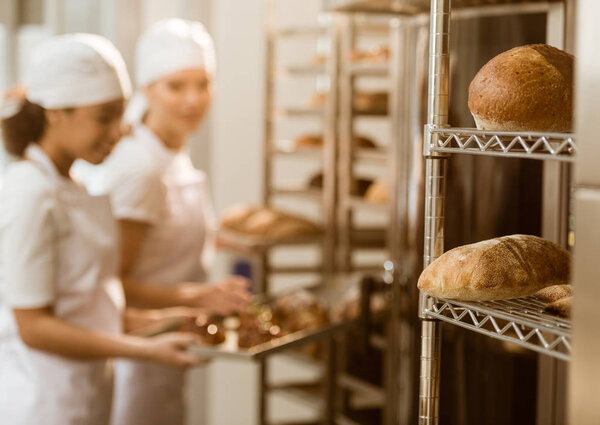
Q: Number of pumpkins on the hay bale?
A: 0